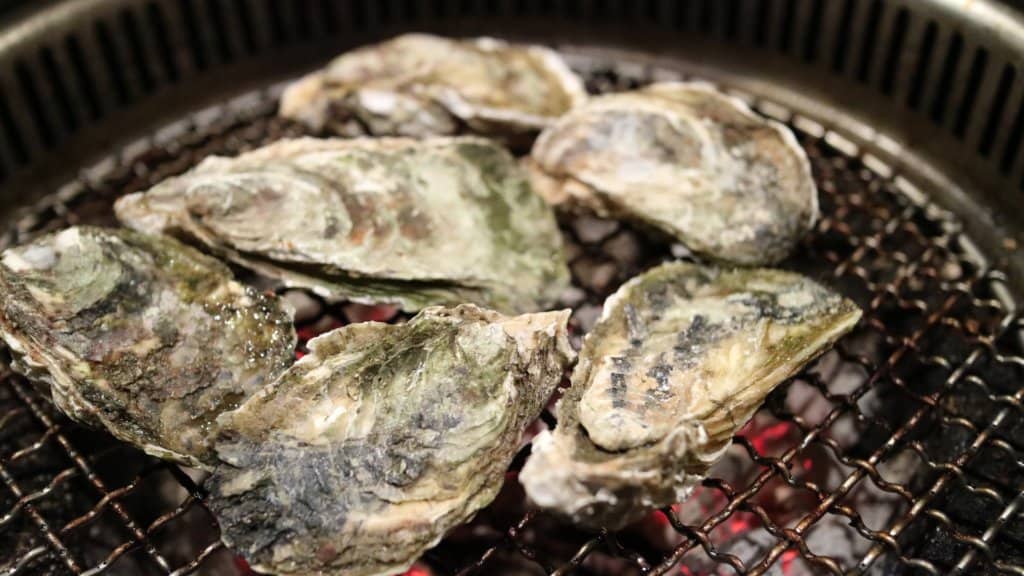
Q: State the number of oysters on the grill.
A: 6